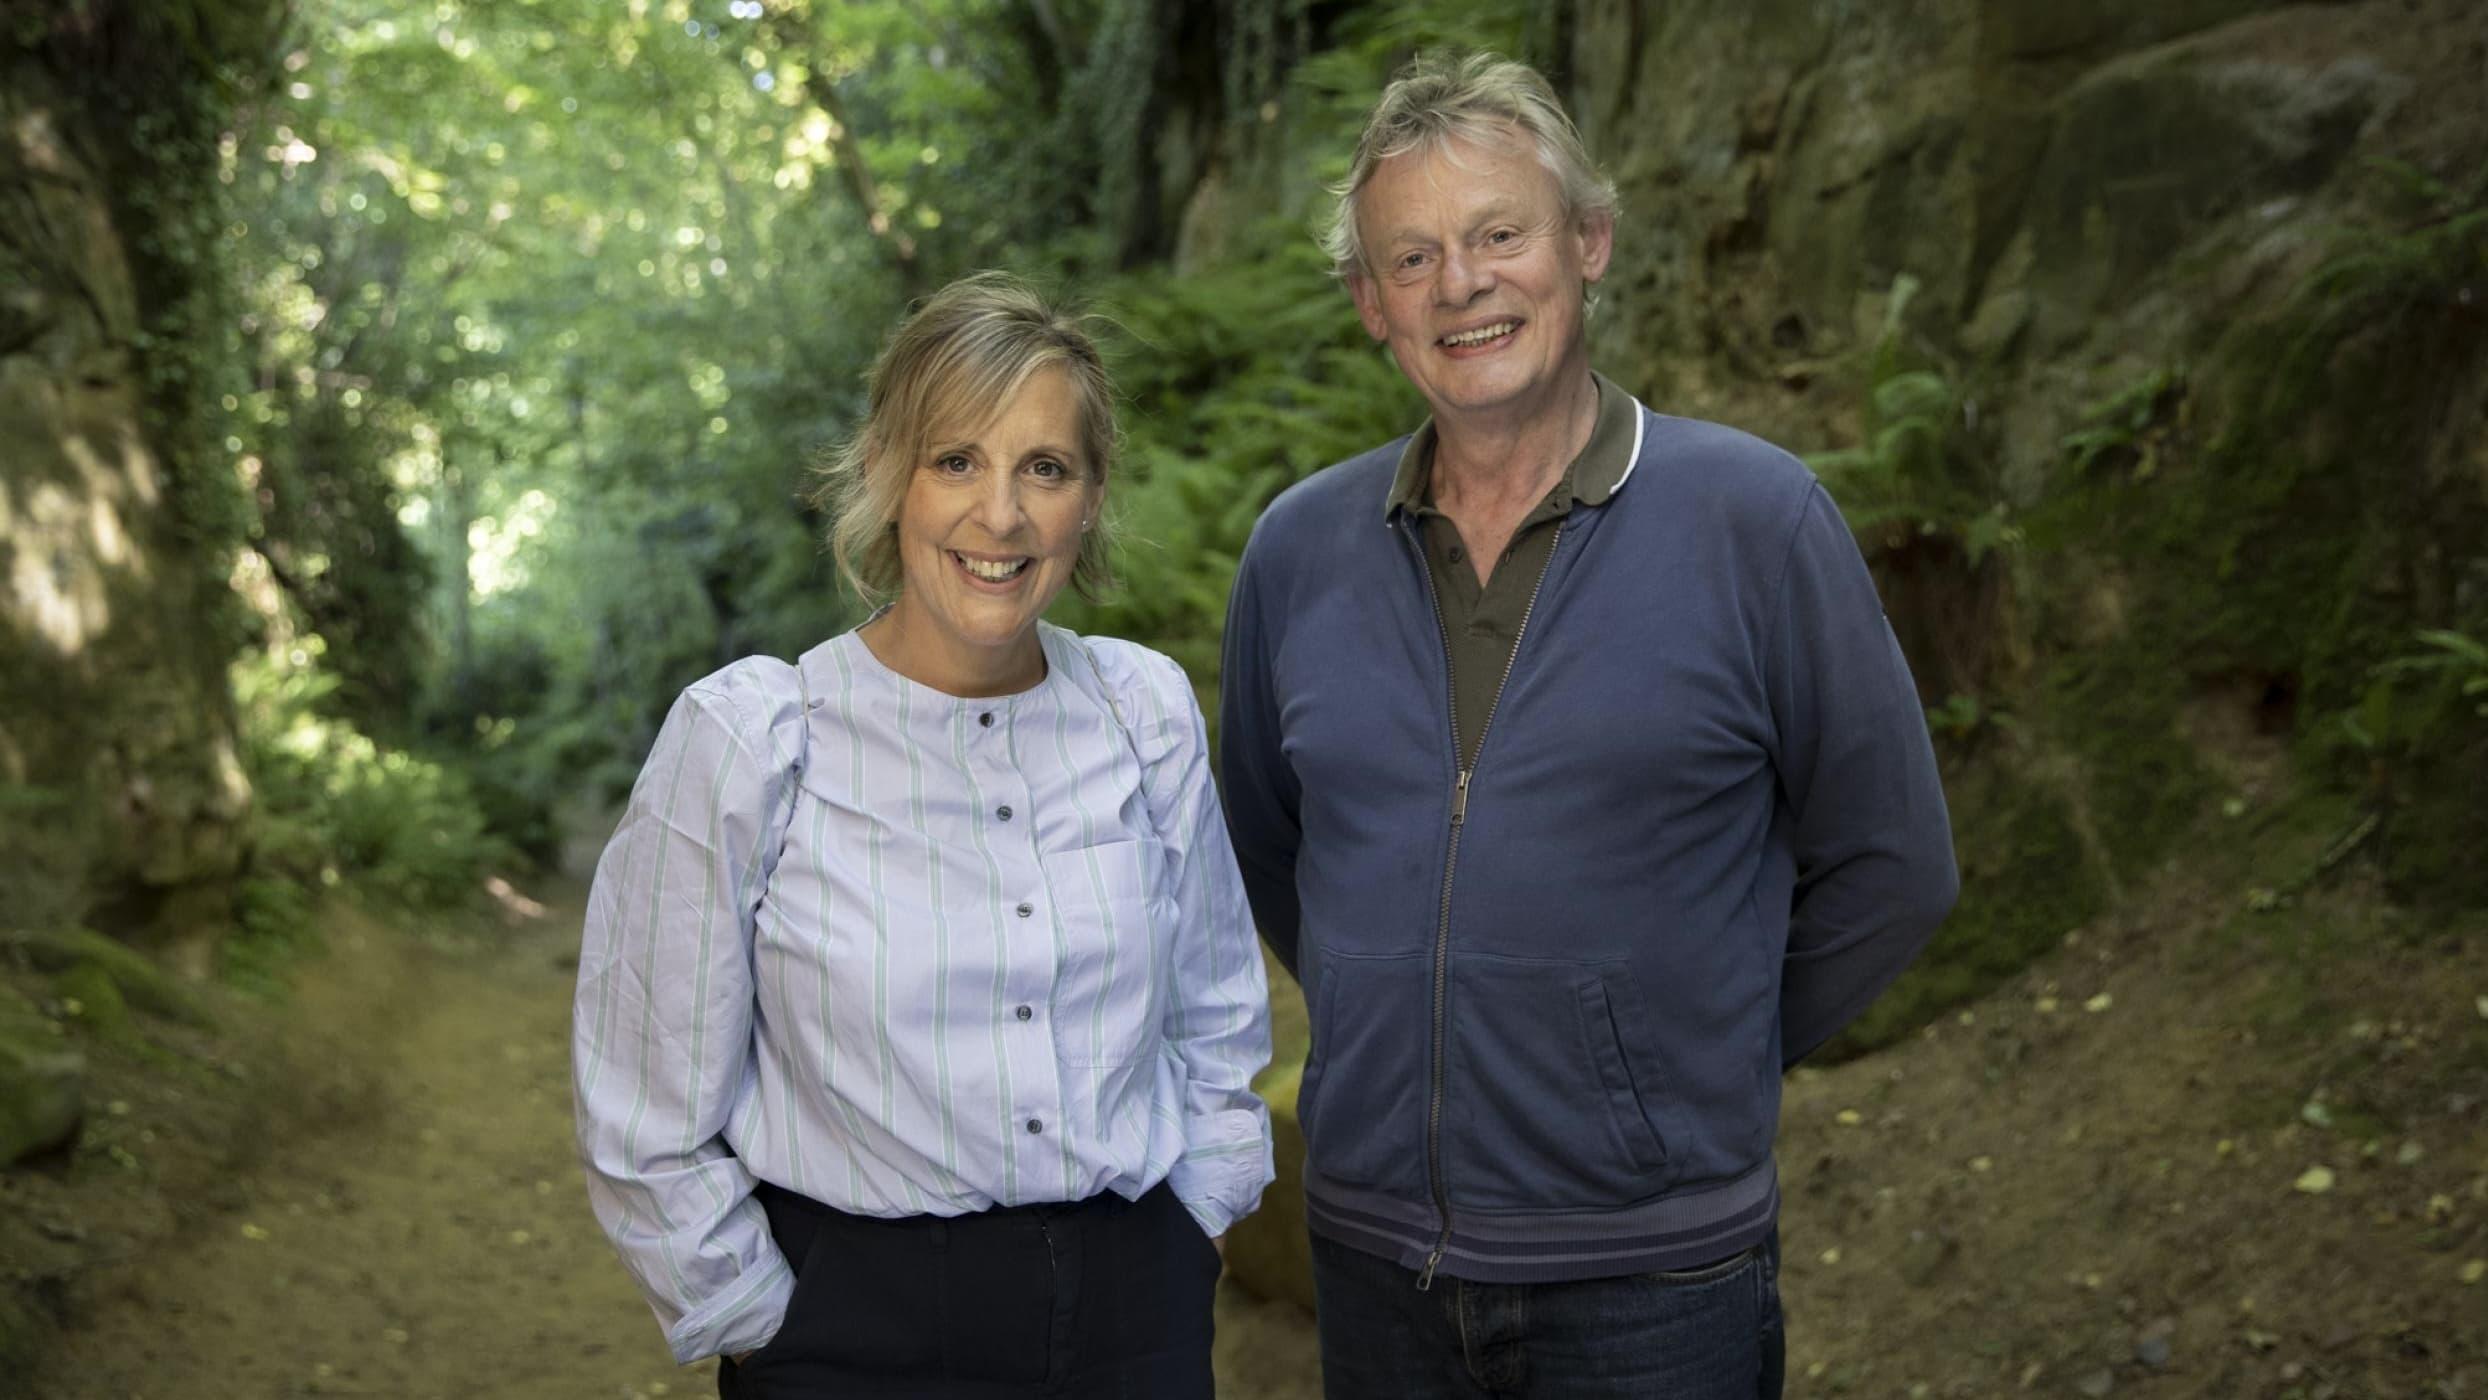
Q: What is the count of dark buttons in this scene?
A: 6